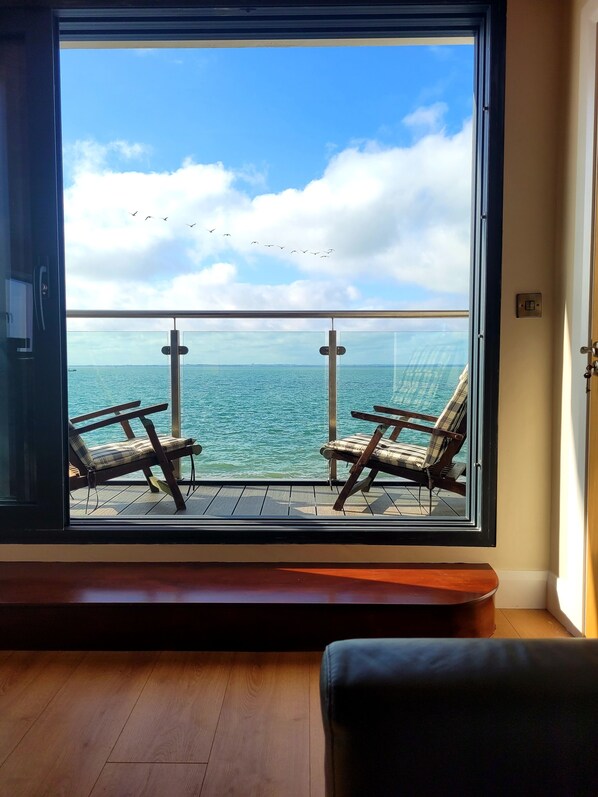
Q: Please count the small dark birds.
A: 15